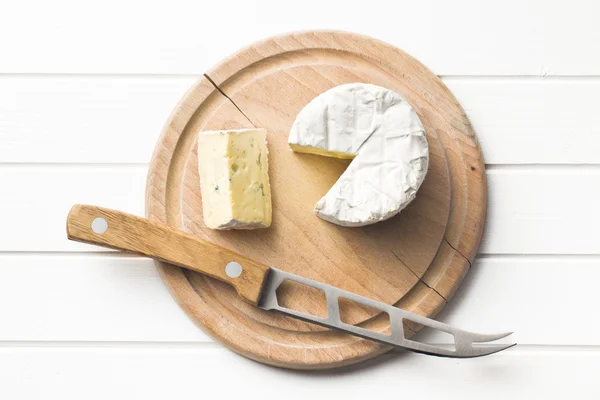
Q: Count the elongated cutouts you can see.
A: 3